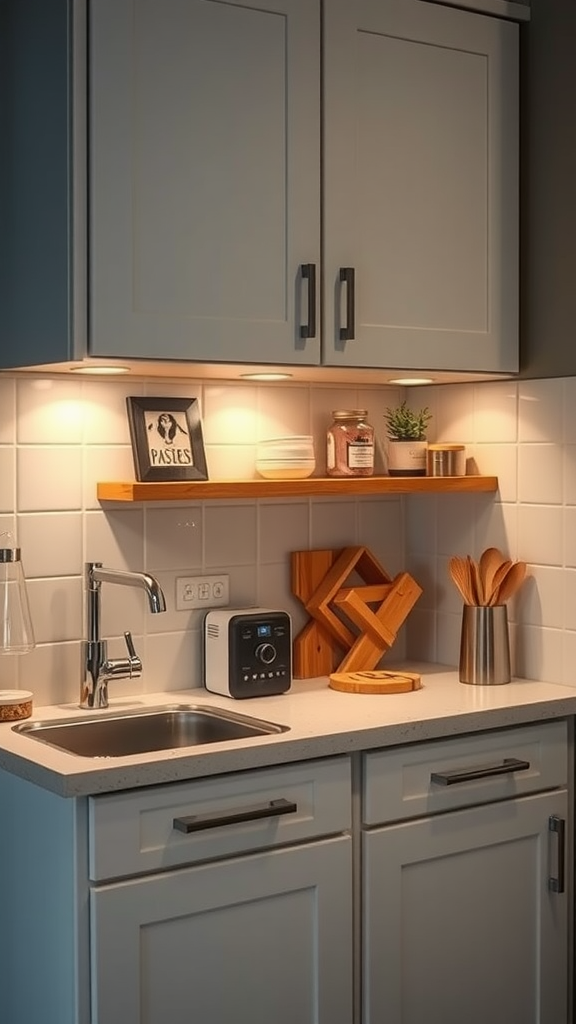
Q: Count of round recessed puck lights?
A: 3